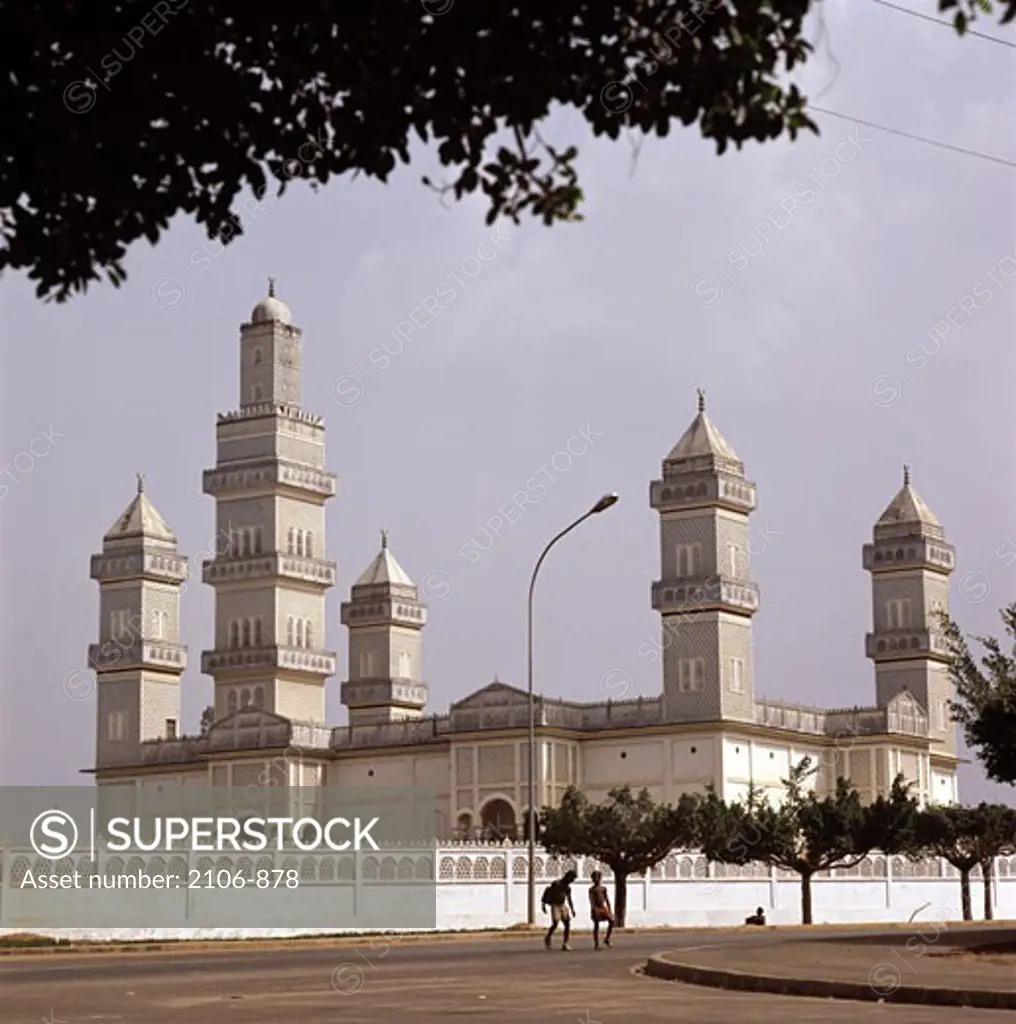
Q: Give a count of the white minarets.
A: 5